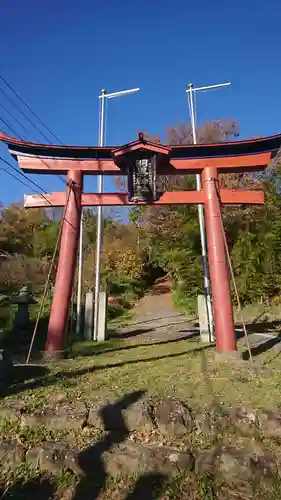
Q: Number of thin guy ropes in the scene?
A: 2